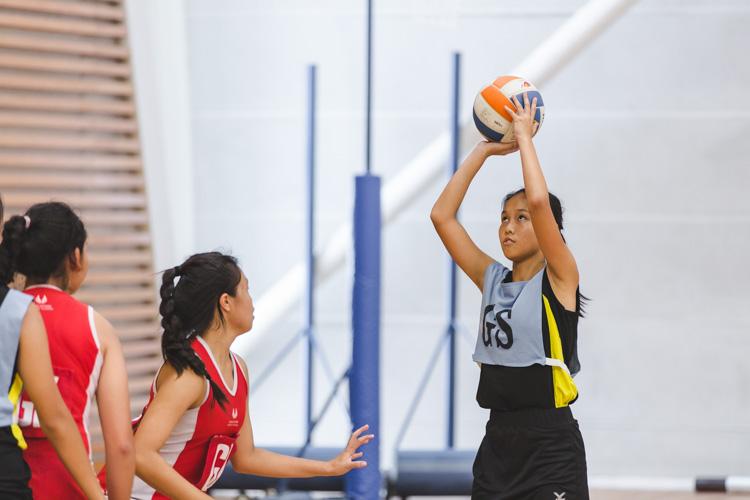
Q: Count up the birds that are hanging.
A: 0